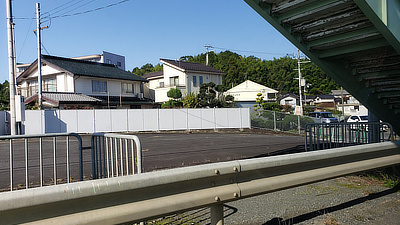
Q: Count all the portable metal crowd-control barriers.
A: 3